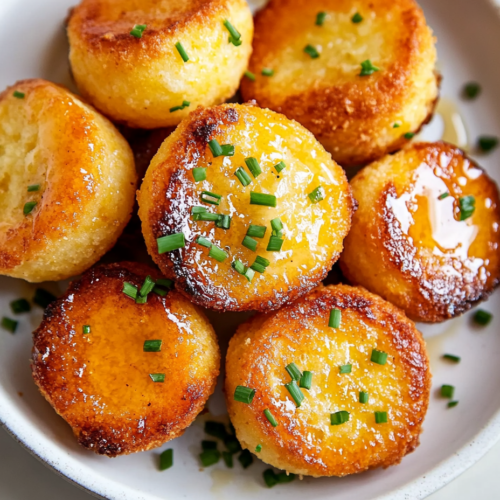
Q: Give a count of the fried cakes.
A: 7